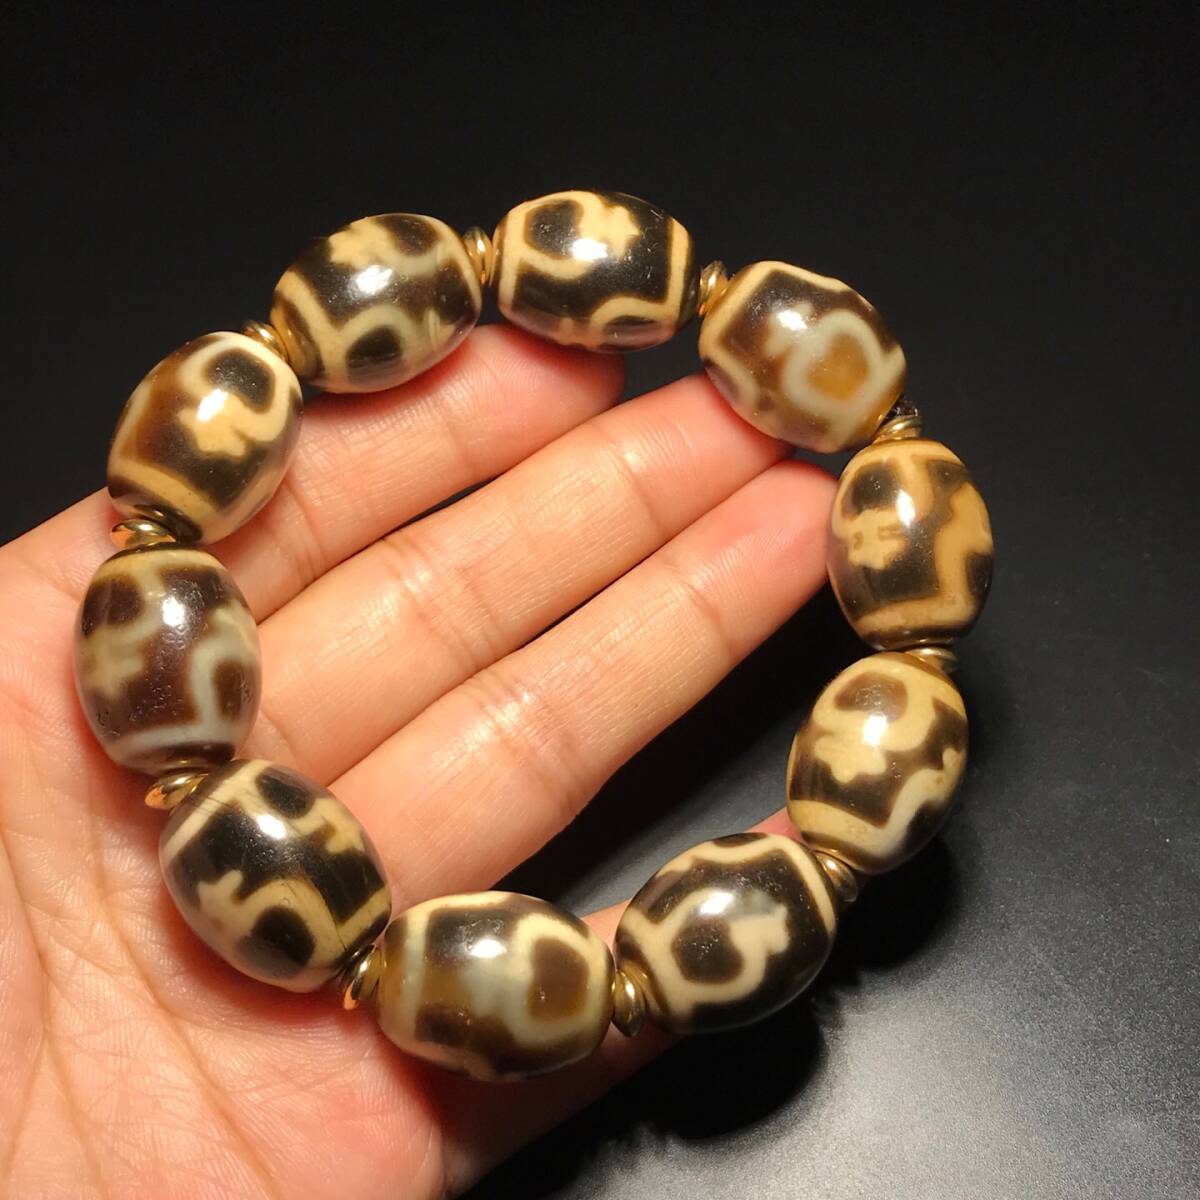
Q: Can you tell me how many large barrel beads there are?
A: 10